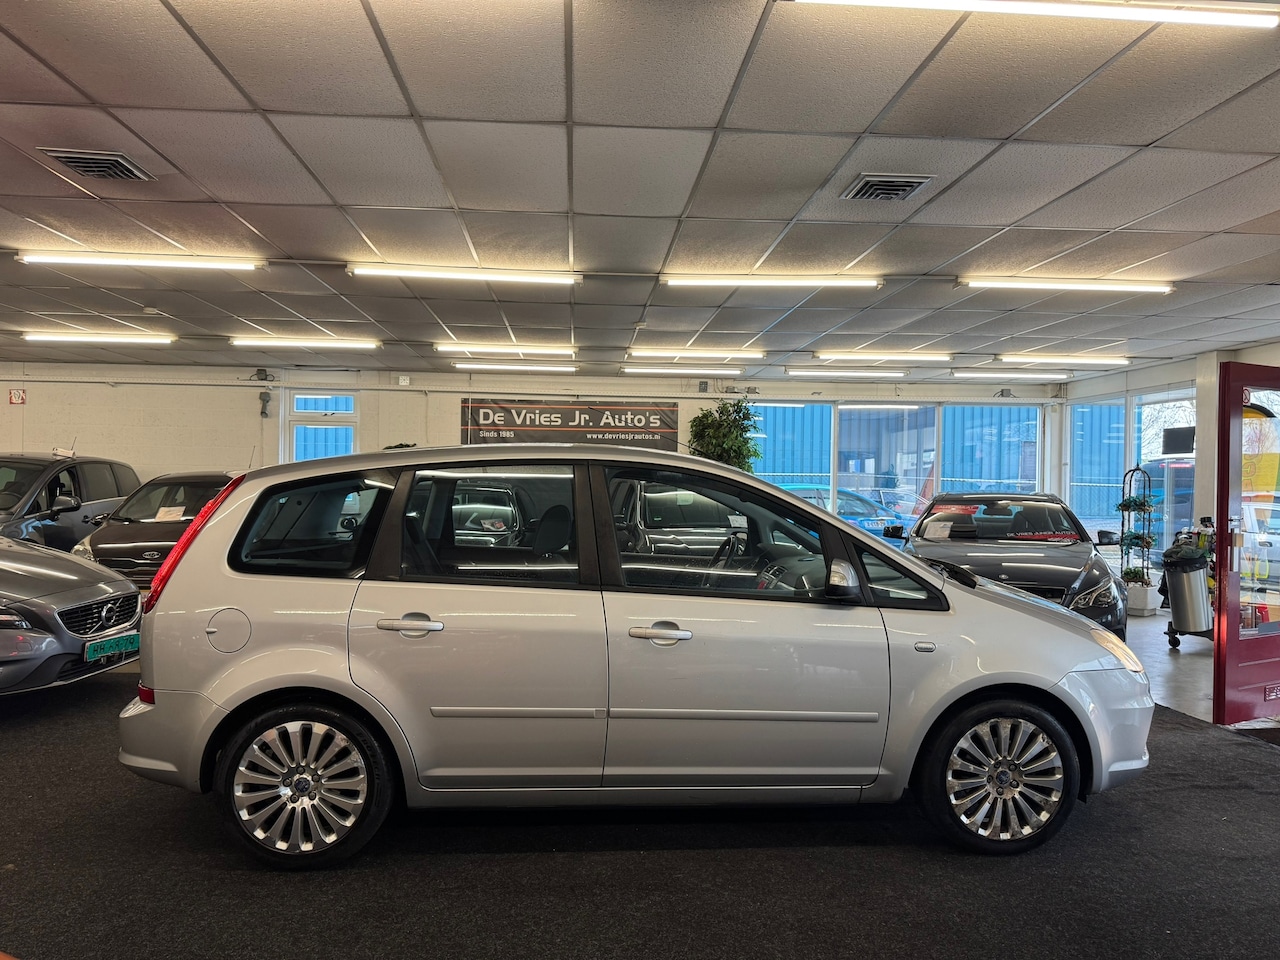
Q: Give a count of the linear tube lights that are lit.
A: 15